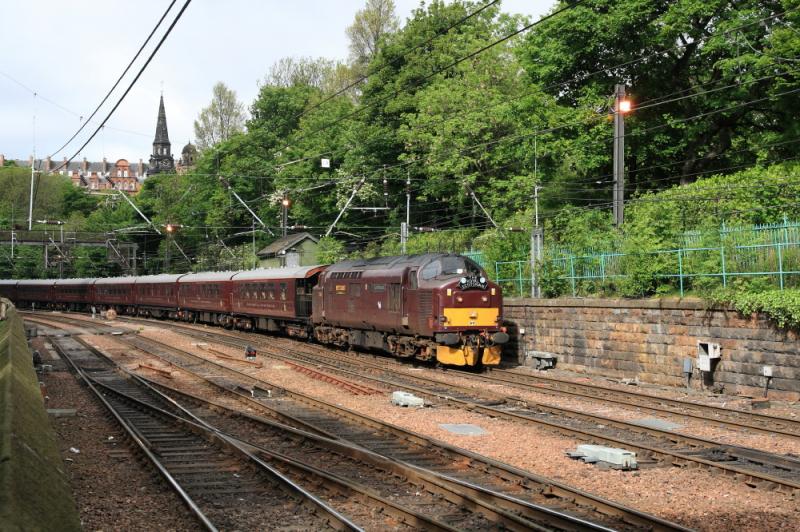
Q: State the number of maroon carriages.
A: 7